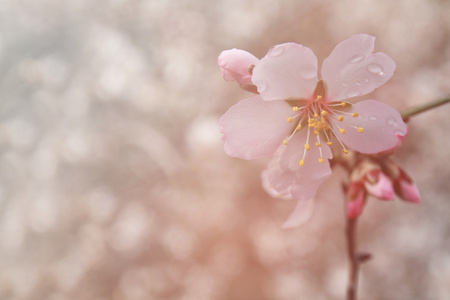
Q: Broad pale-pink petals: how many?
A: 5